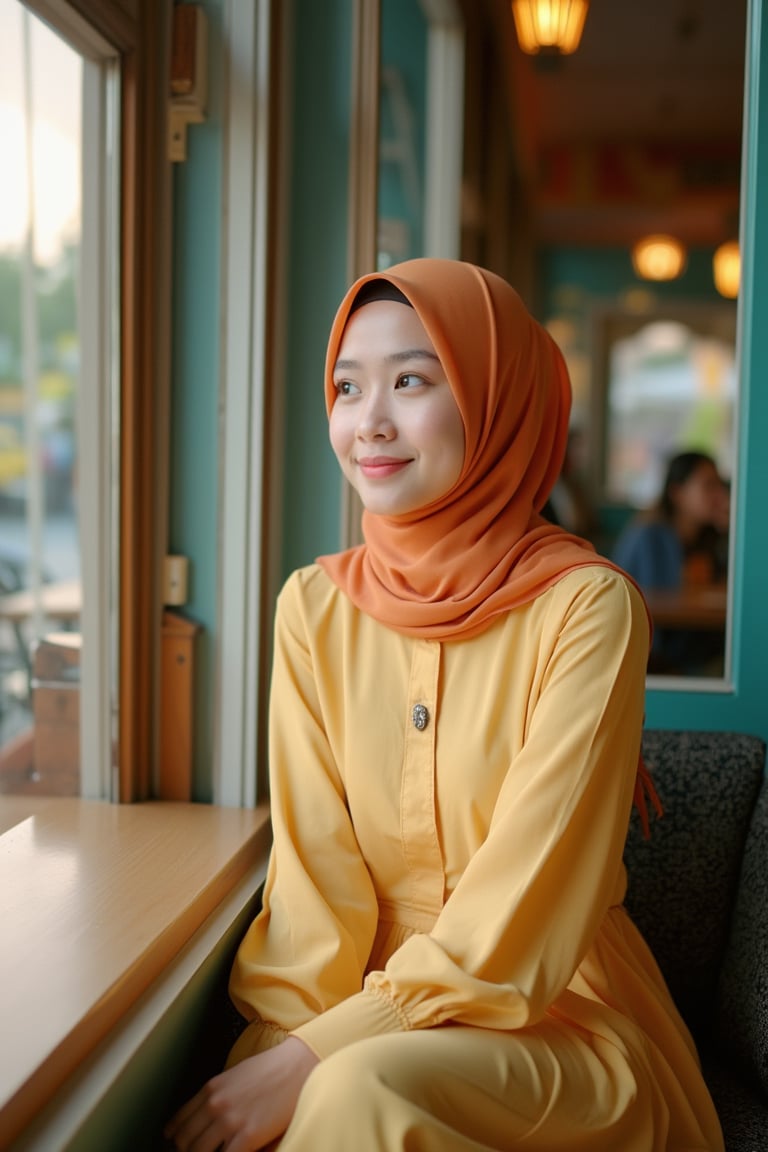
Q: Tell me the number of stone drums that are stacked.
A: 0